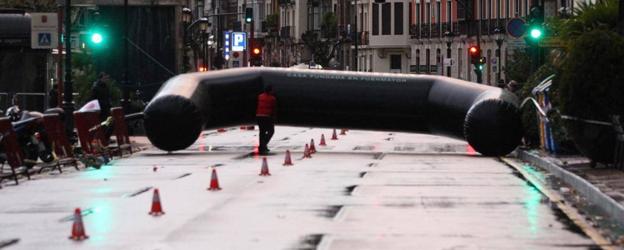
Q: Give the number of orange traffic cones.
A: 10